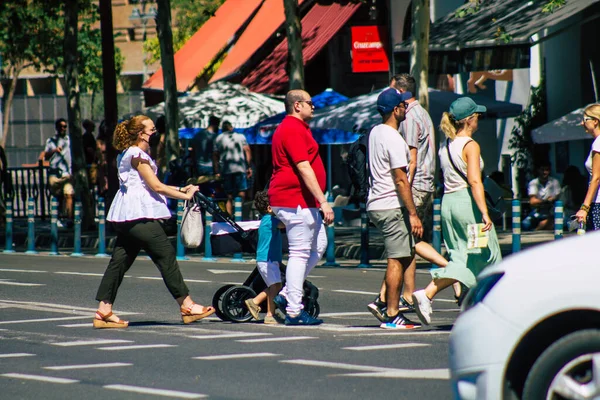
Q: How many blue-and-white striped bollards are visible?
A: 13